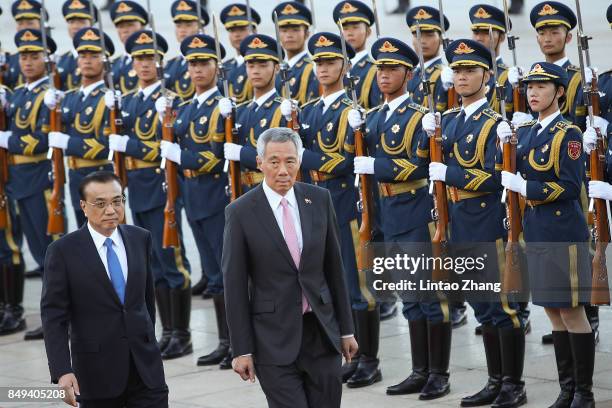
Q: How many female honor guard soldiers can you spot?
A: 1